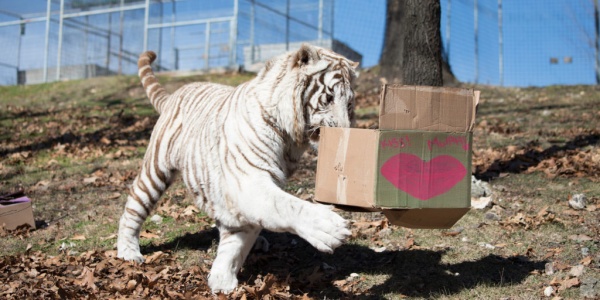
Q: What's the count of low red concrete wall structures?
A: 0